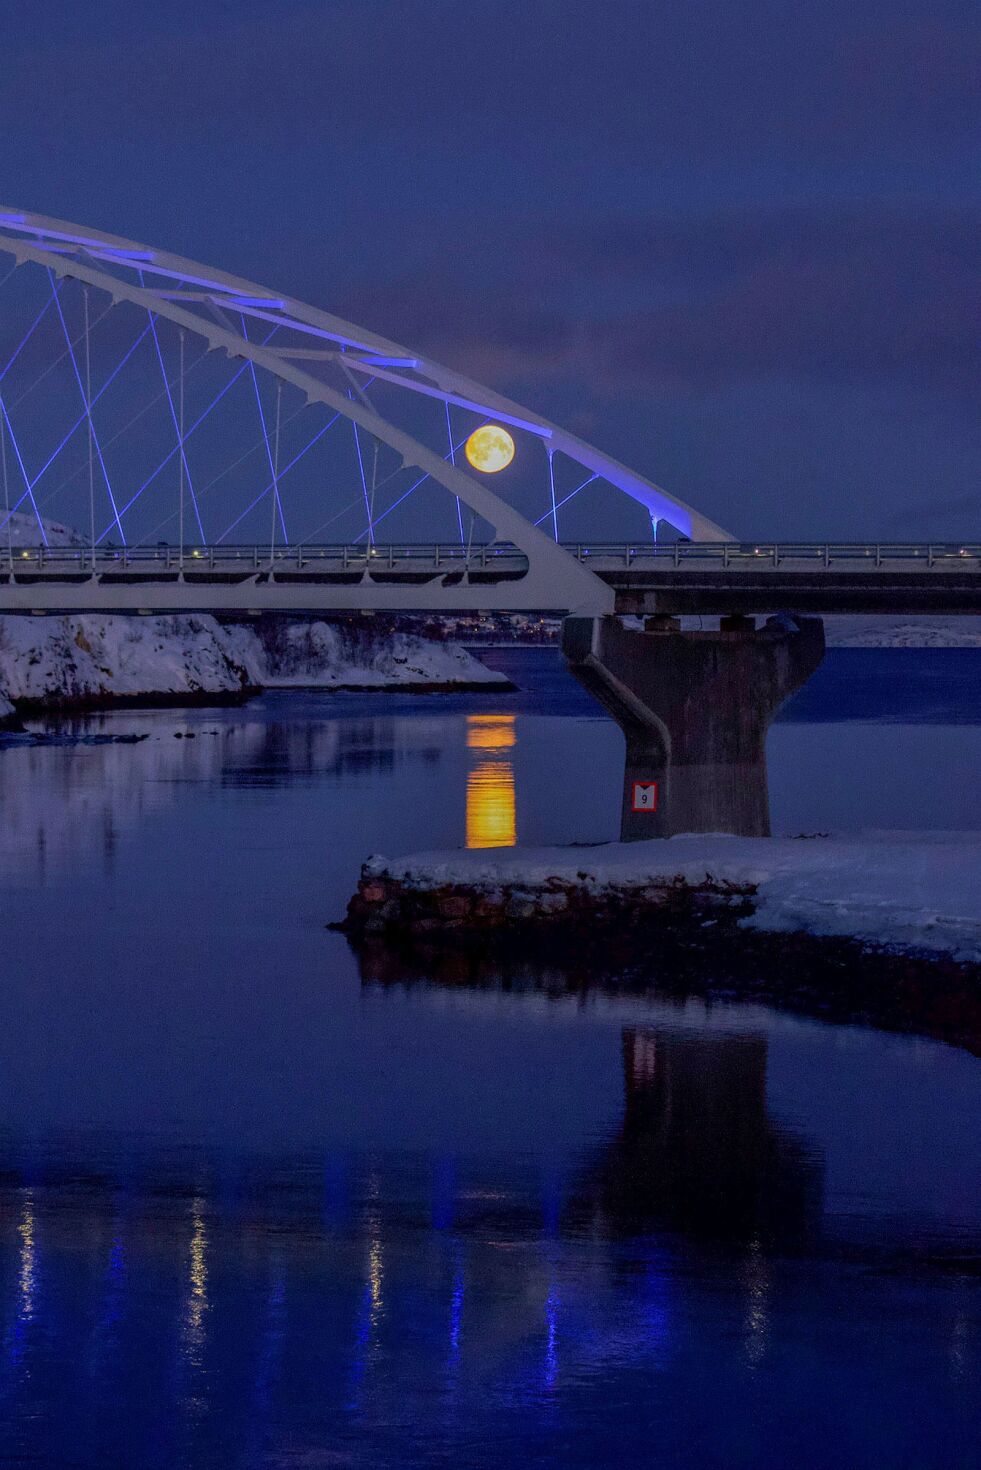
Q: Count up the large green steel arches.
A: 0